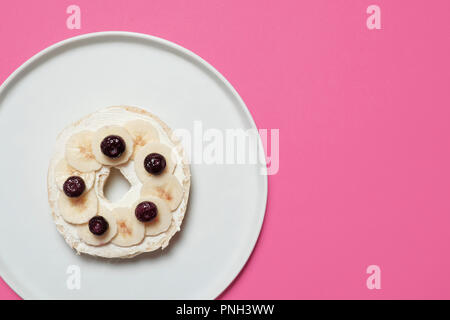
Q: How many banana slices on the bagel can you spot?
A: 10